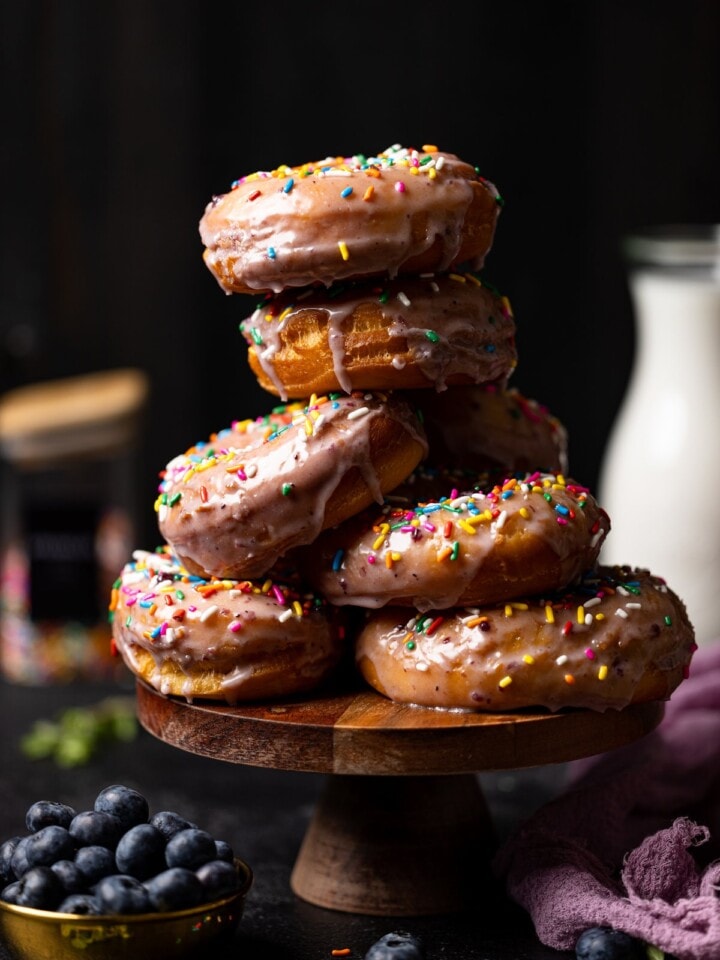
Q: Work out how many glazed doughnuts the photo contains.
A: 7